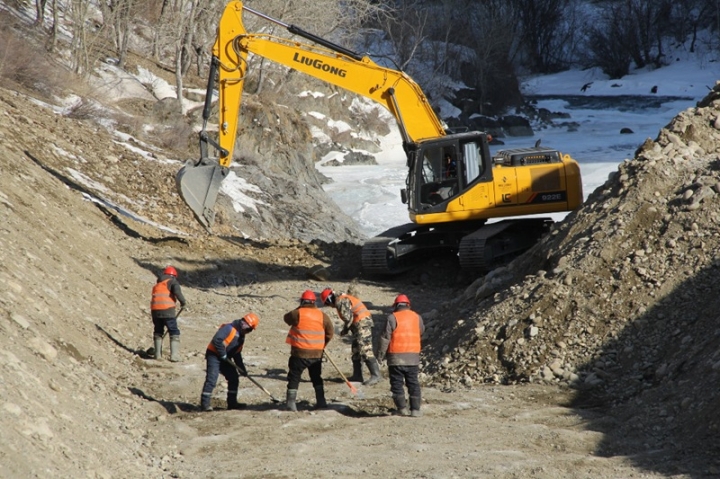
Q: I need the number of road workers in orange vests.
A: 5